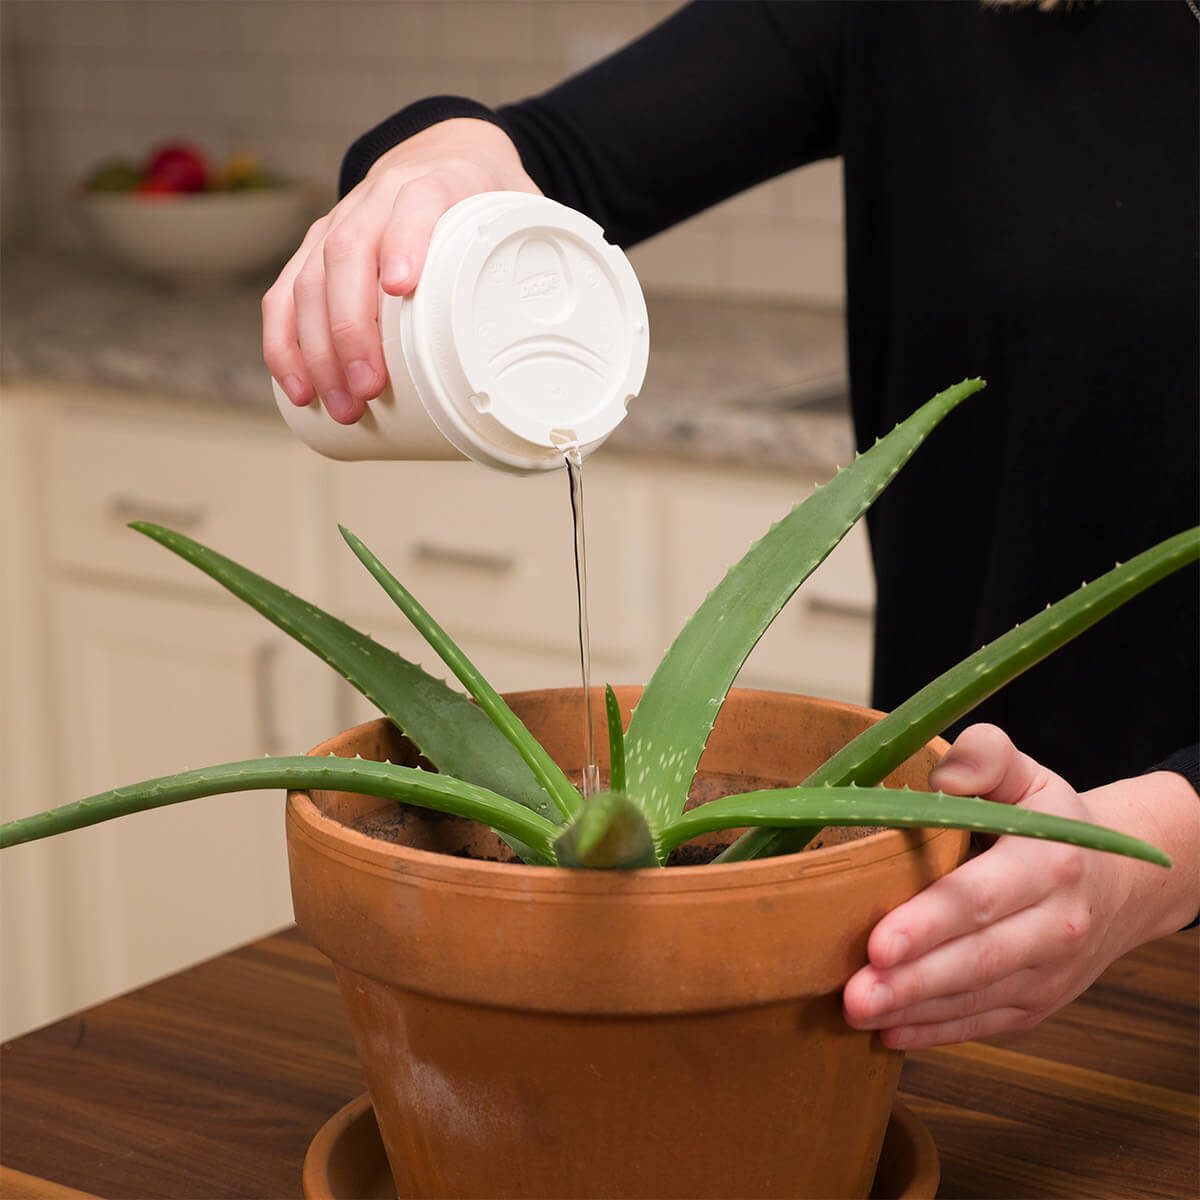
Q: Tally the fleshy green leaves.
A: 8